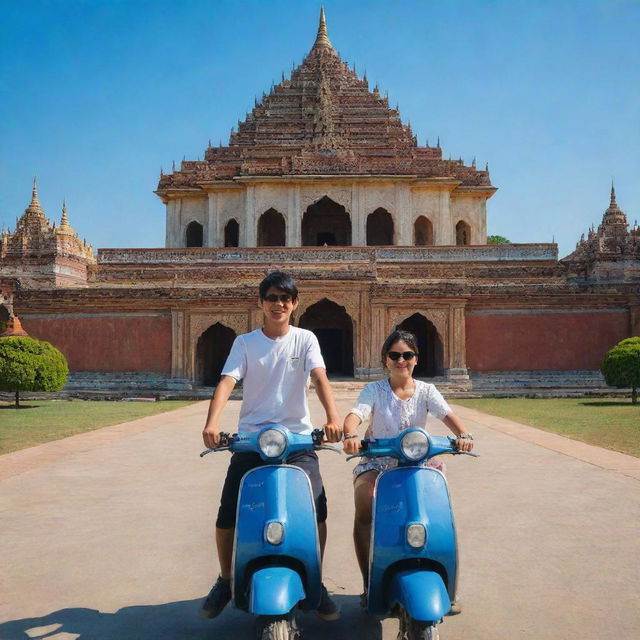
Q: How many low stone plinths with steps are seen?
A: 2